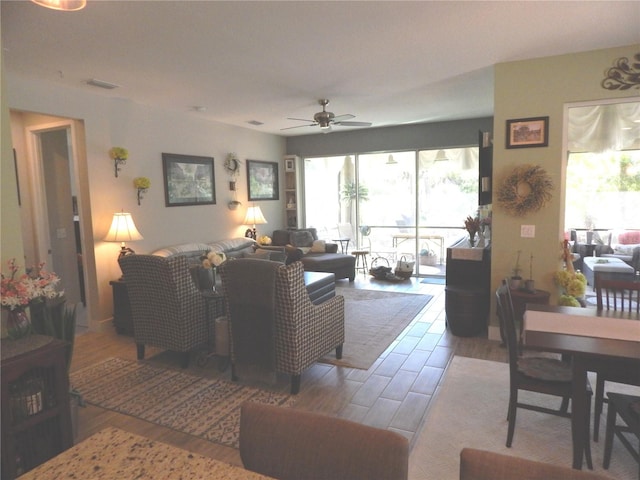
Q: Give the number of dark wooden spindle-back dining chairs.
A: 3